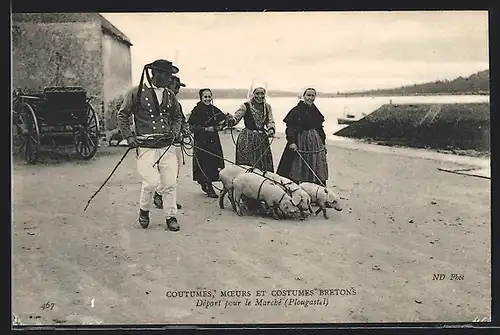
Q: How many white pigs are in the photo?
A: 4